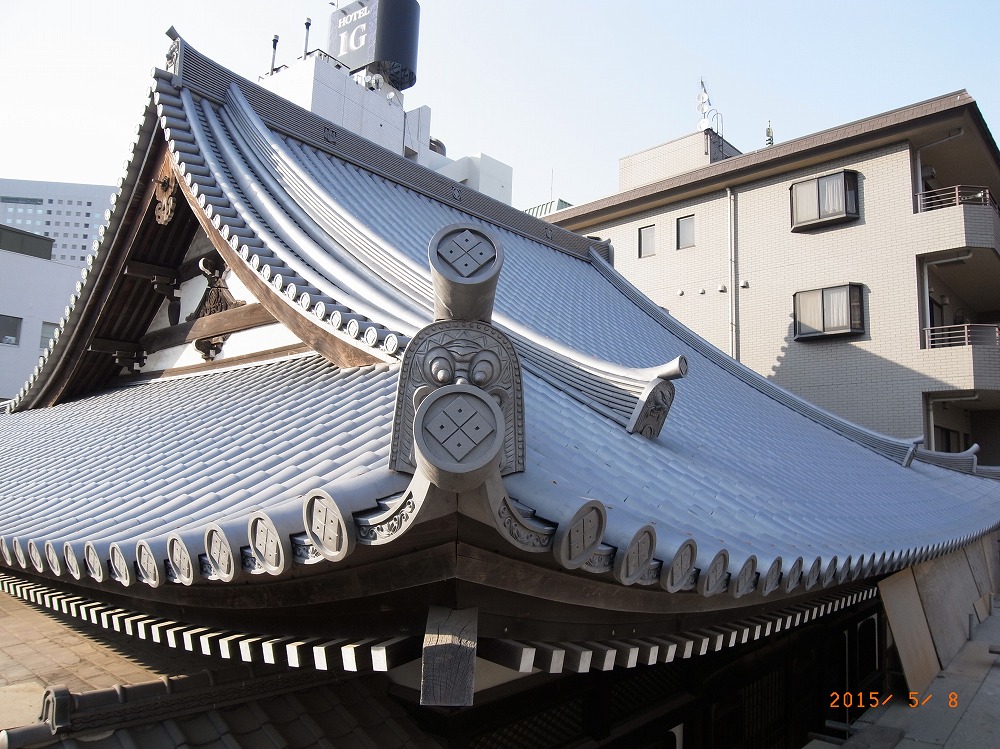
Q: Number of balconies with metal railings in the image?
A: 2